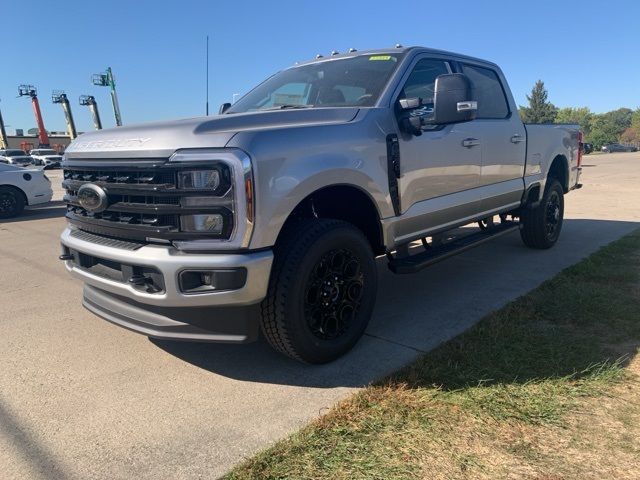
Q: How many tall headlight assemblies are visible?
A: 1